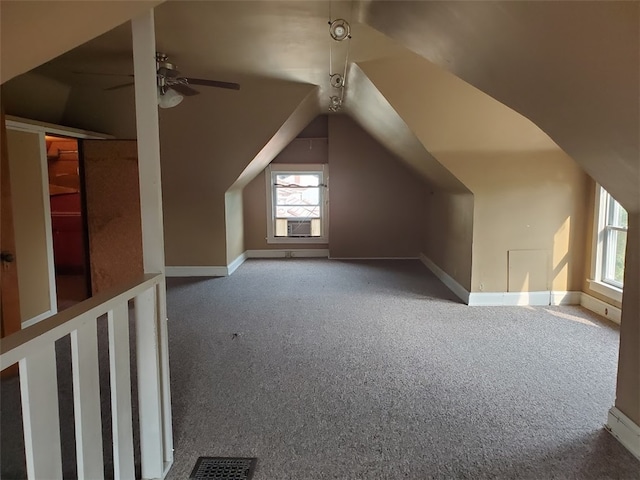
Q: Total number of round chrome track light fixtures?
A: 3